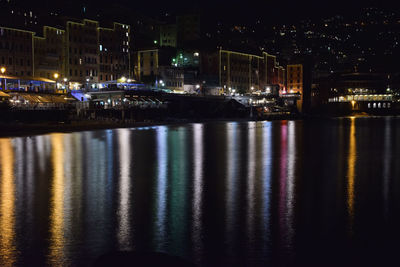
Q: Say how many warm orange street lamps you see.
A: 2